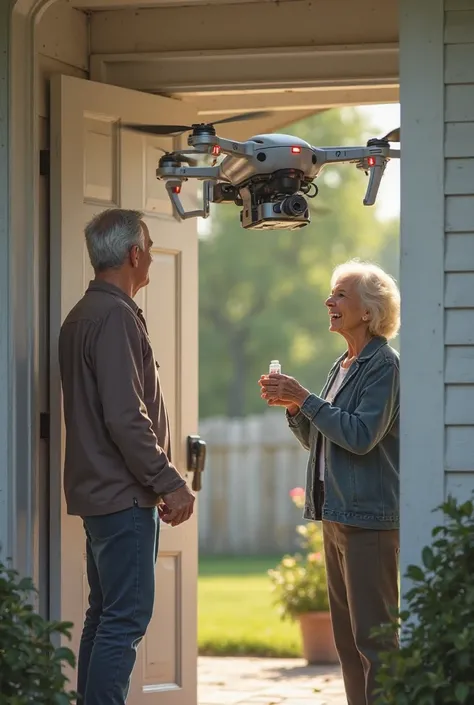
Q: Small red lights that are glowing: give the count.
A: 4